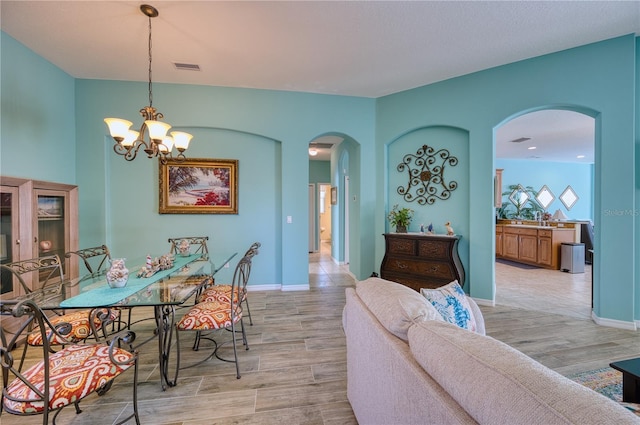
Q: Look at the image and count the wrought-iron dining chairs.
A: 6